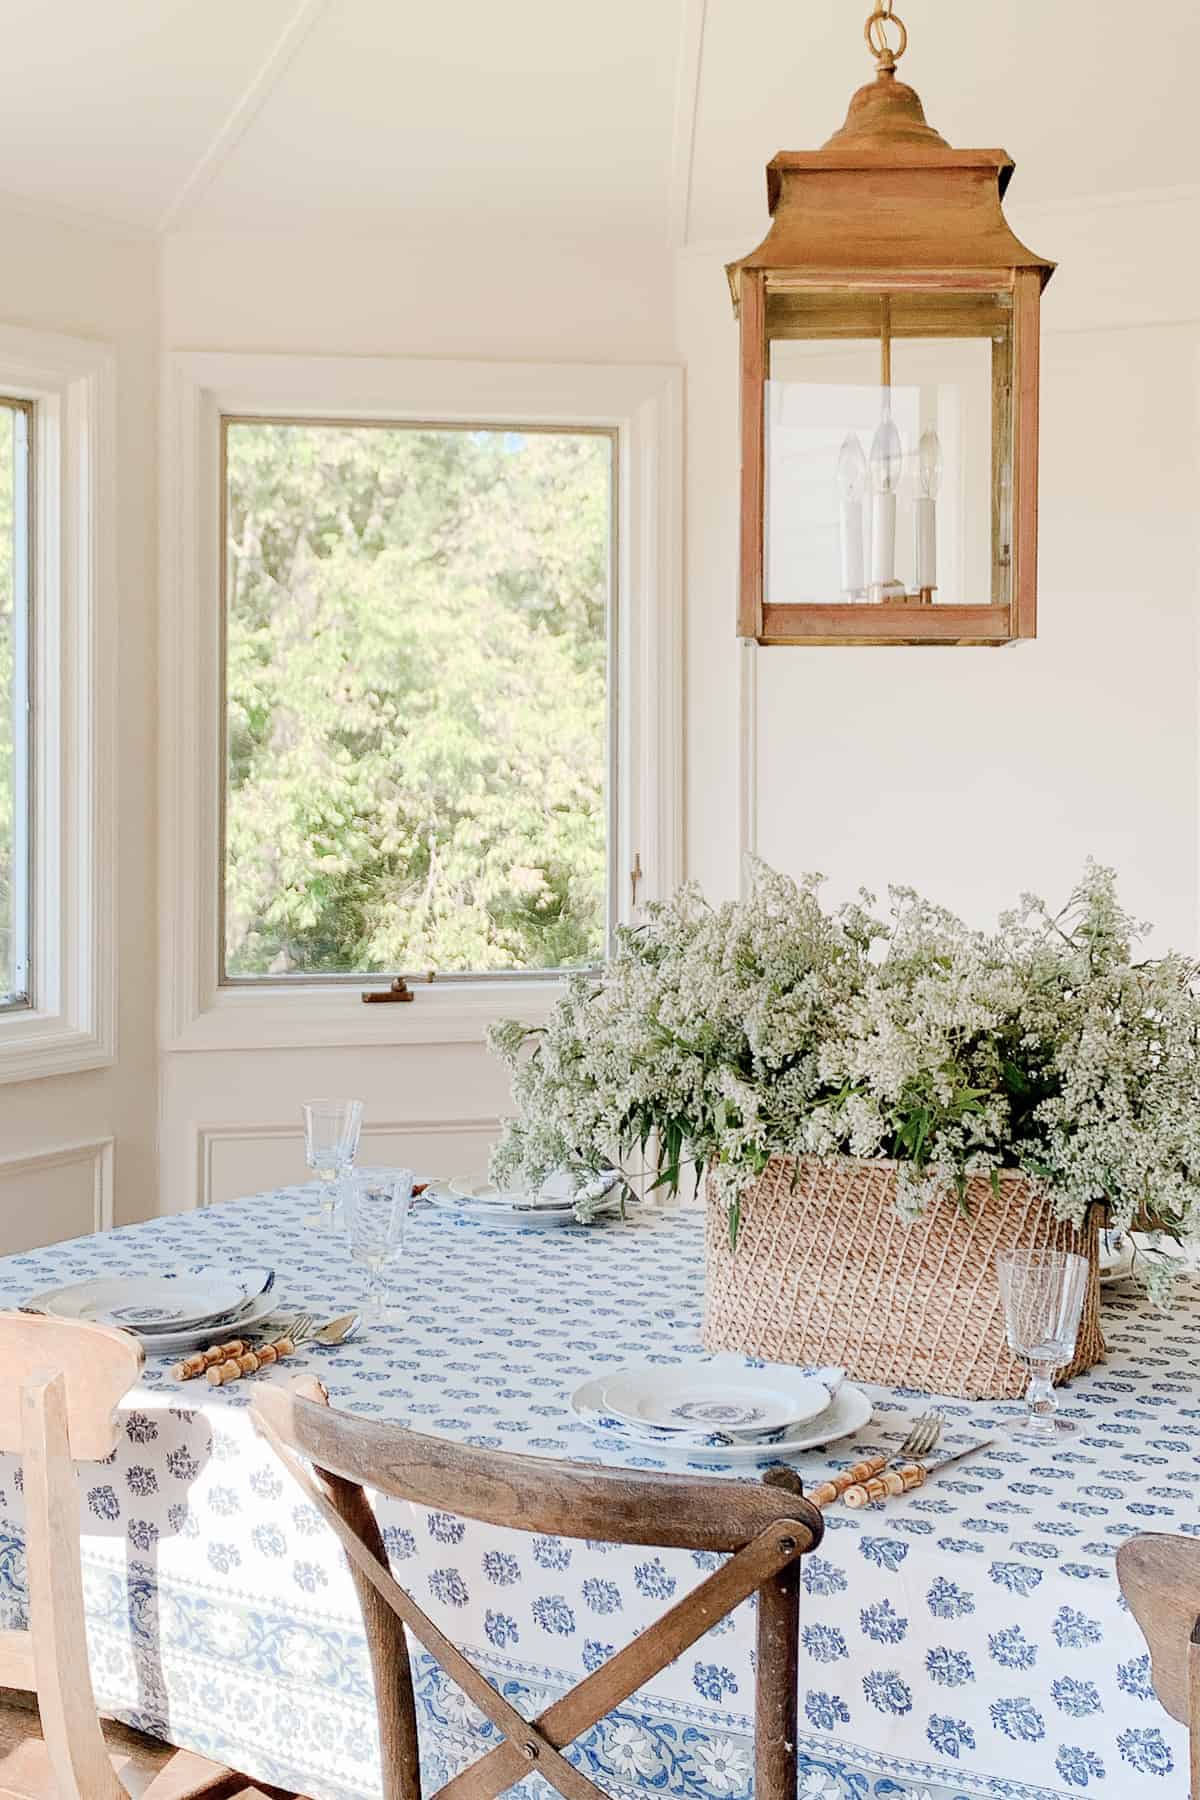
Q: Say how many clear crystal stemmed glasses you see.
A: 3